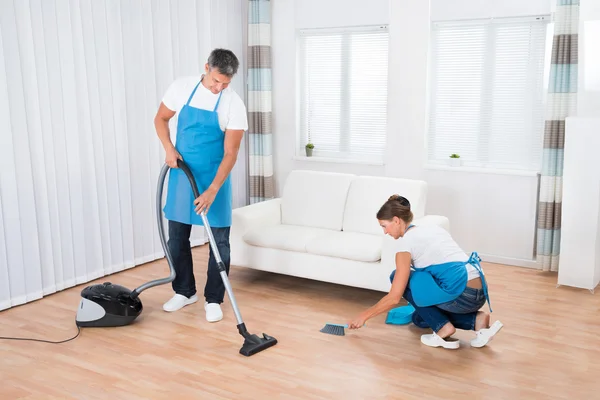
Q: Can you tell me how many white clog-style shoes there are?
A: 4